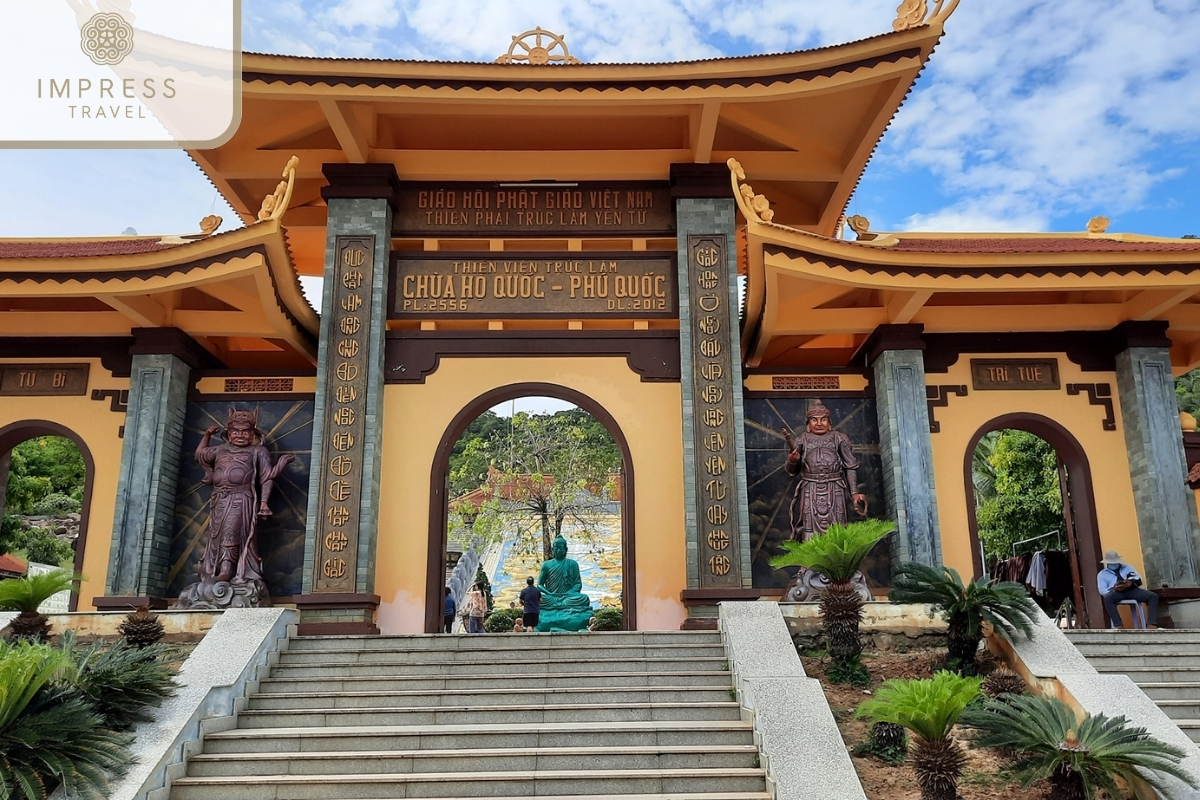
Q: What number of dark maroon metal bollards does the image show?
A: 0